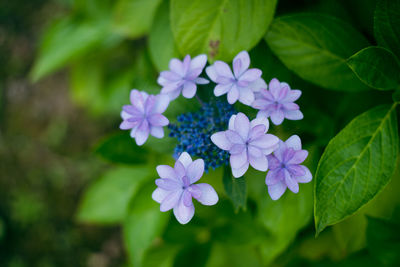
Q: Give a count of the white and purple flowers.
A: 7